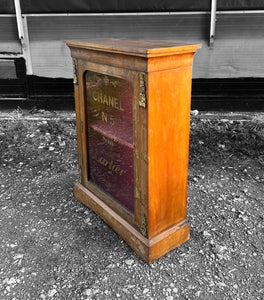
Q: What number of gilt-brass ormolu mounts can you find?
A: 4